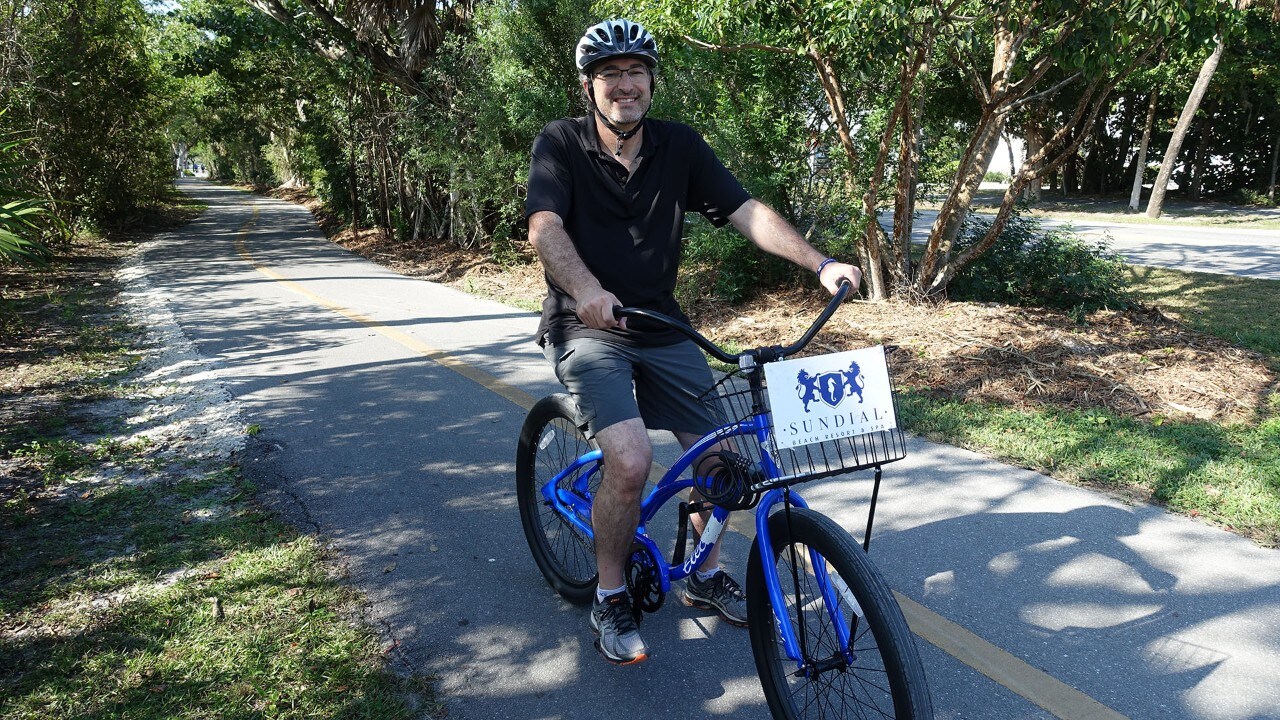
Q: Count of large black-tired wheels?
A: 2